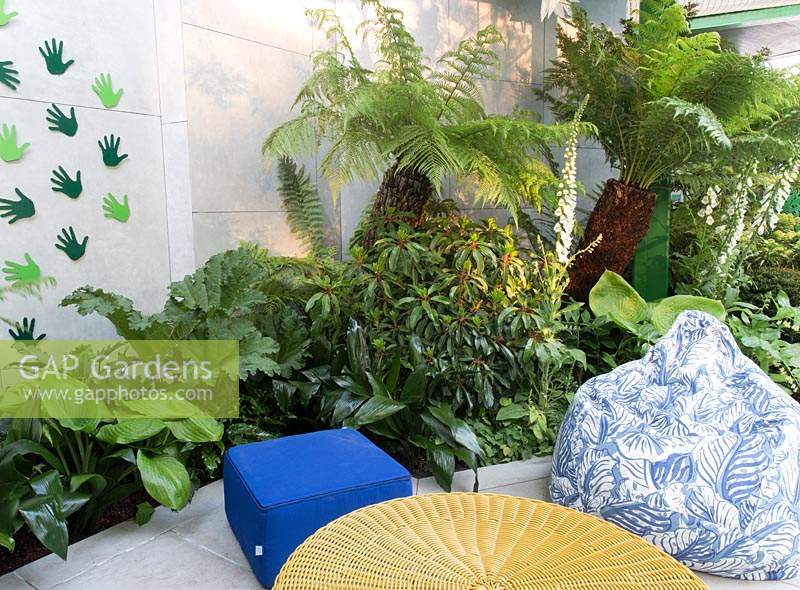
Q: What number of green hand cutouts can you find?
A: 13